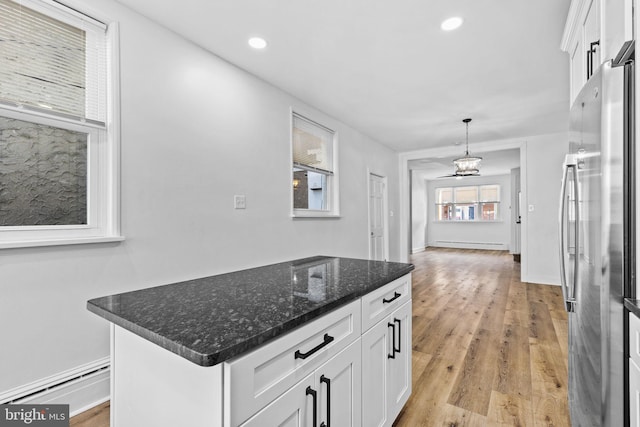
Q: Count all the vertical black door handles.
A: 6